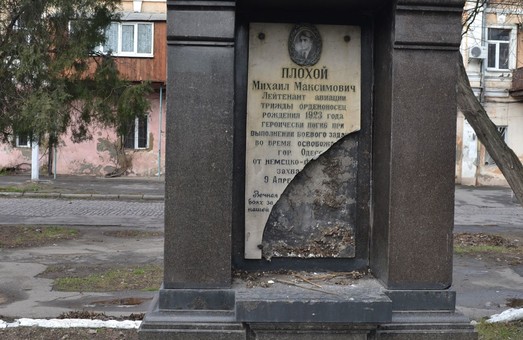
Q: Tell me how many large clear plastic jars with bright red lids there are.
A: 0